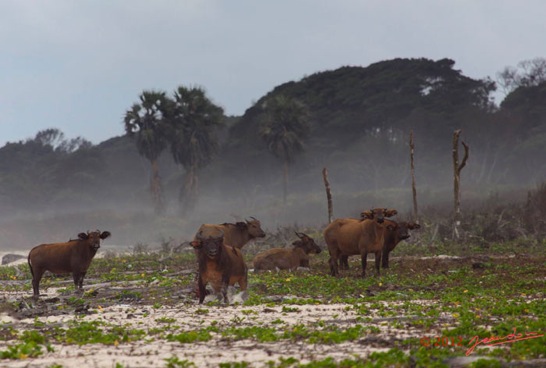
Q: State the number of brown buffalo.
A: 6